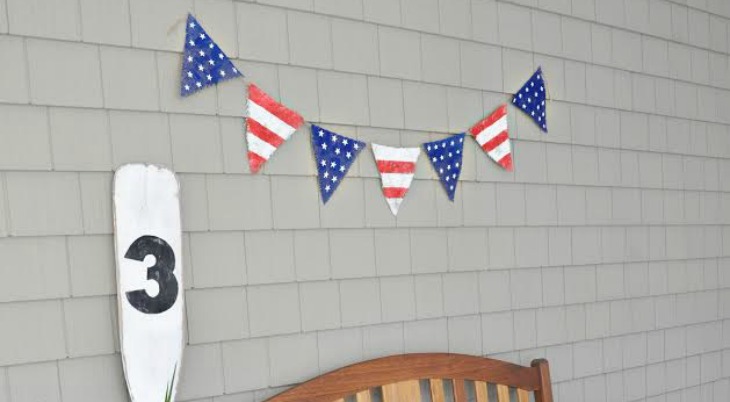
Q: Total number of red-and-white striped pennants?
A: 3